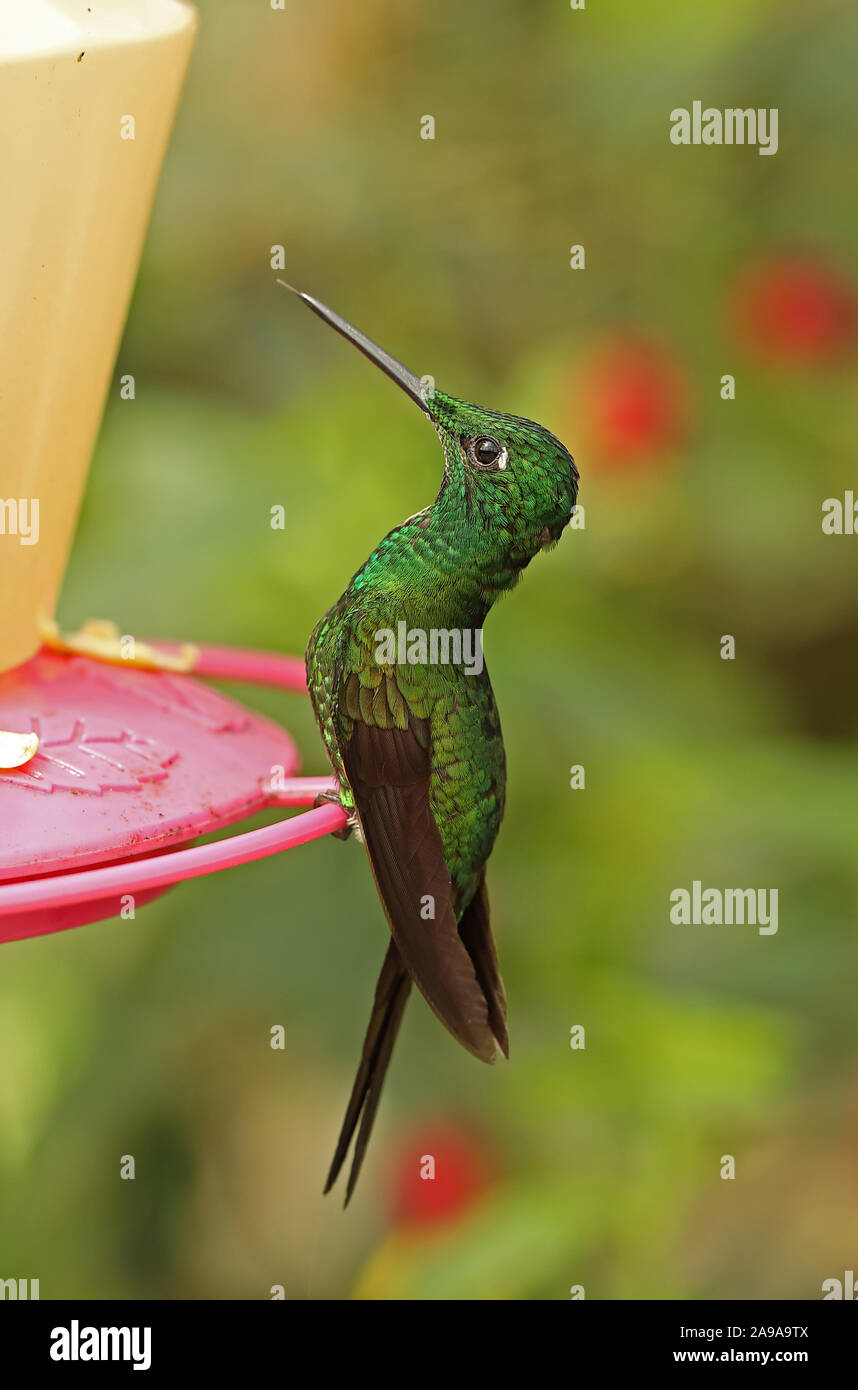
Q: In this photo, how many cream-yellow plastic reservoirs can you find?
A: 1